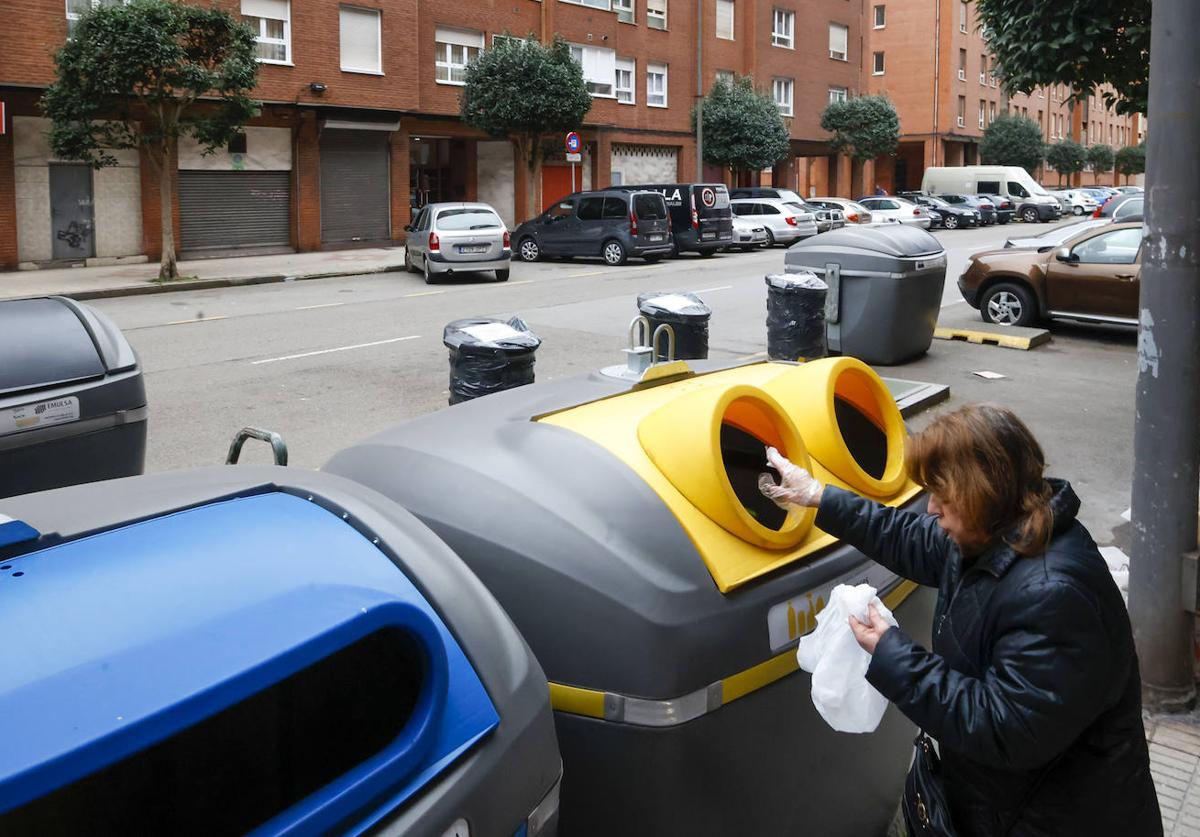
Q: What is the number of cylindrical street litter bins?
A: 3